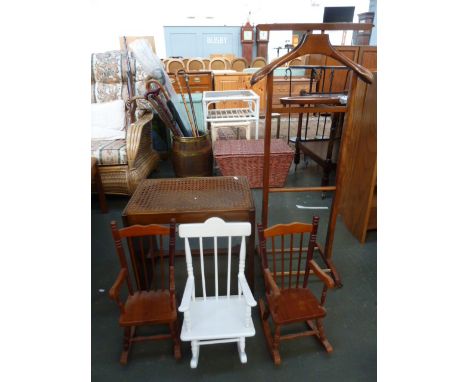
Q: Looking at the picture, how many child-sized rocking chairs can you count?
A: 3